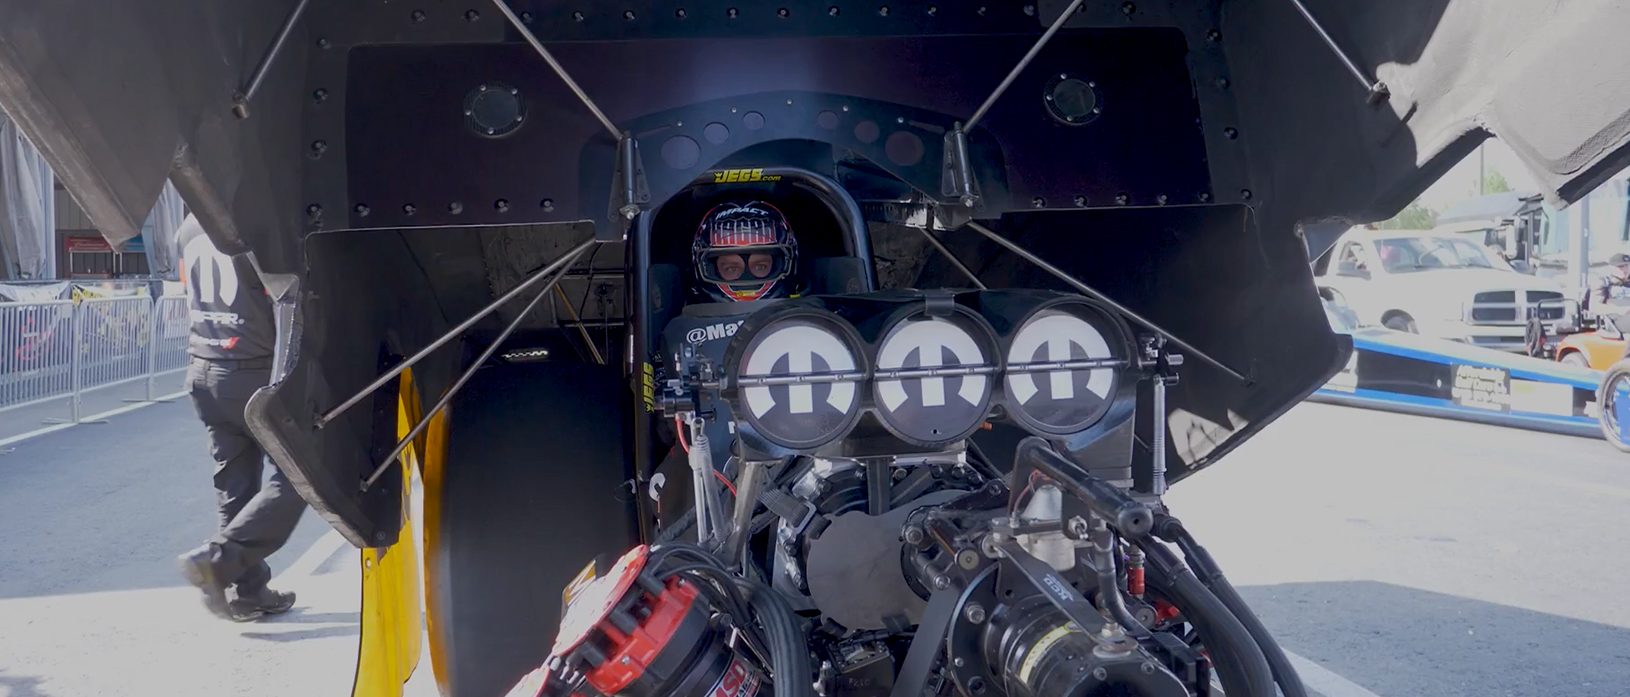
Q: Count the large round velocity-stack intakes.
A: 3